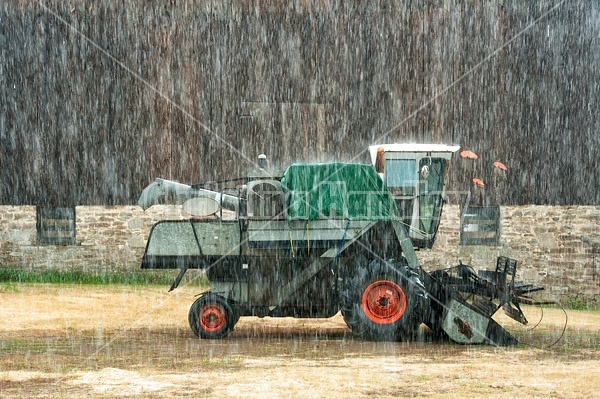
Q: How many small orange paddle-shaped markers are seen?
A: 3